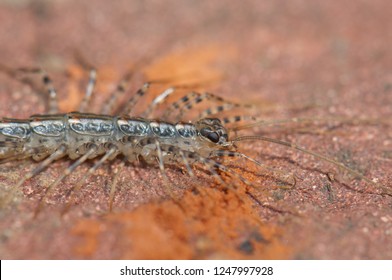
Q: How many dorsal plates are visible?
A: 6